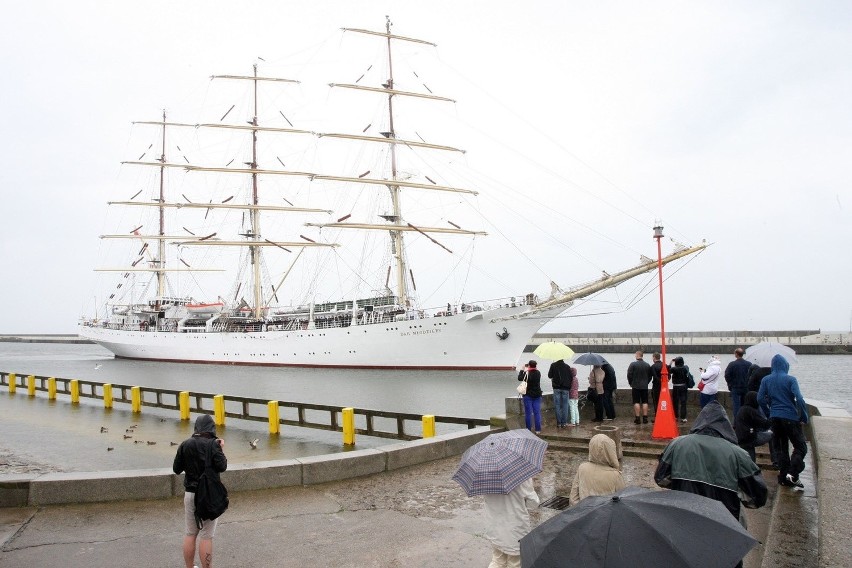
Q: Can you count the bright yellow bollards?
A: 11